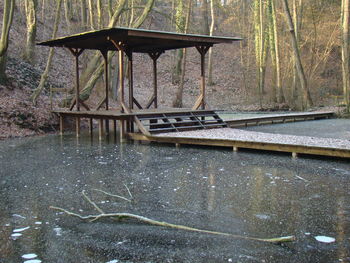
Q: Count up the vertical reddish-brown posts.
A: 6